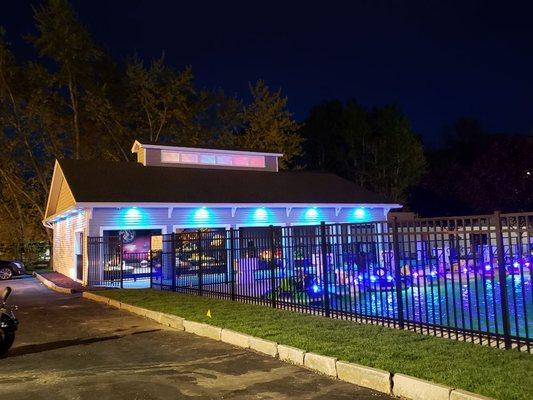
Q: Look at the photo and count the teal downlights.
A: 5